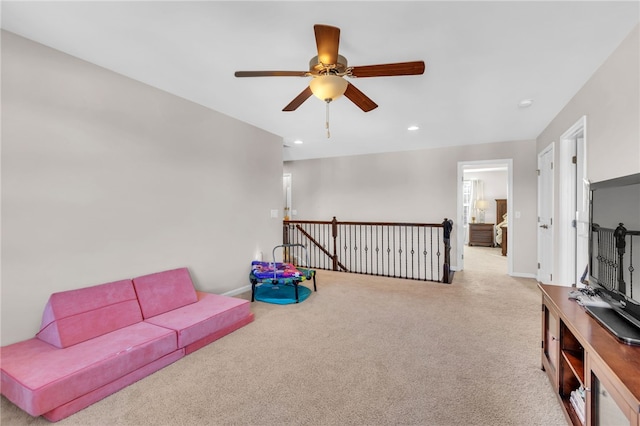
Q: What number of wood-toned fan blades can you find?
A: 5